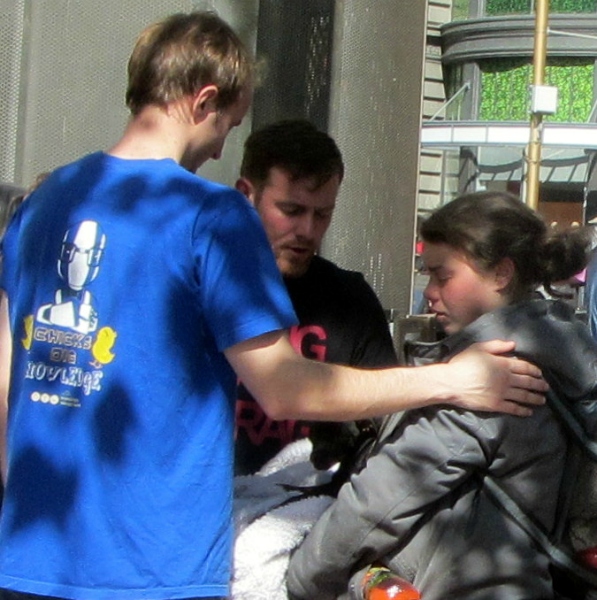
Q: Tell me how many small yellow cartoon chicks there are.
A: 2